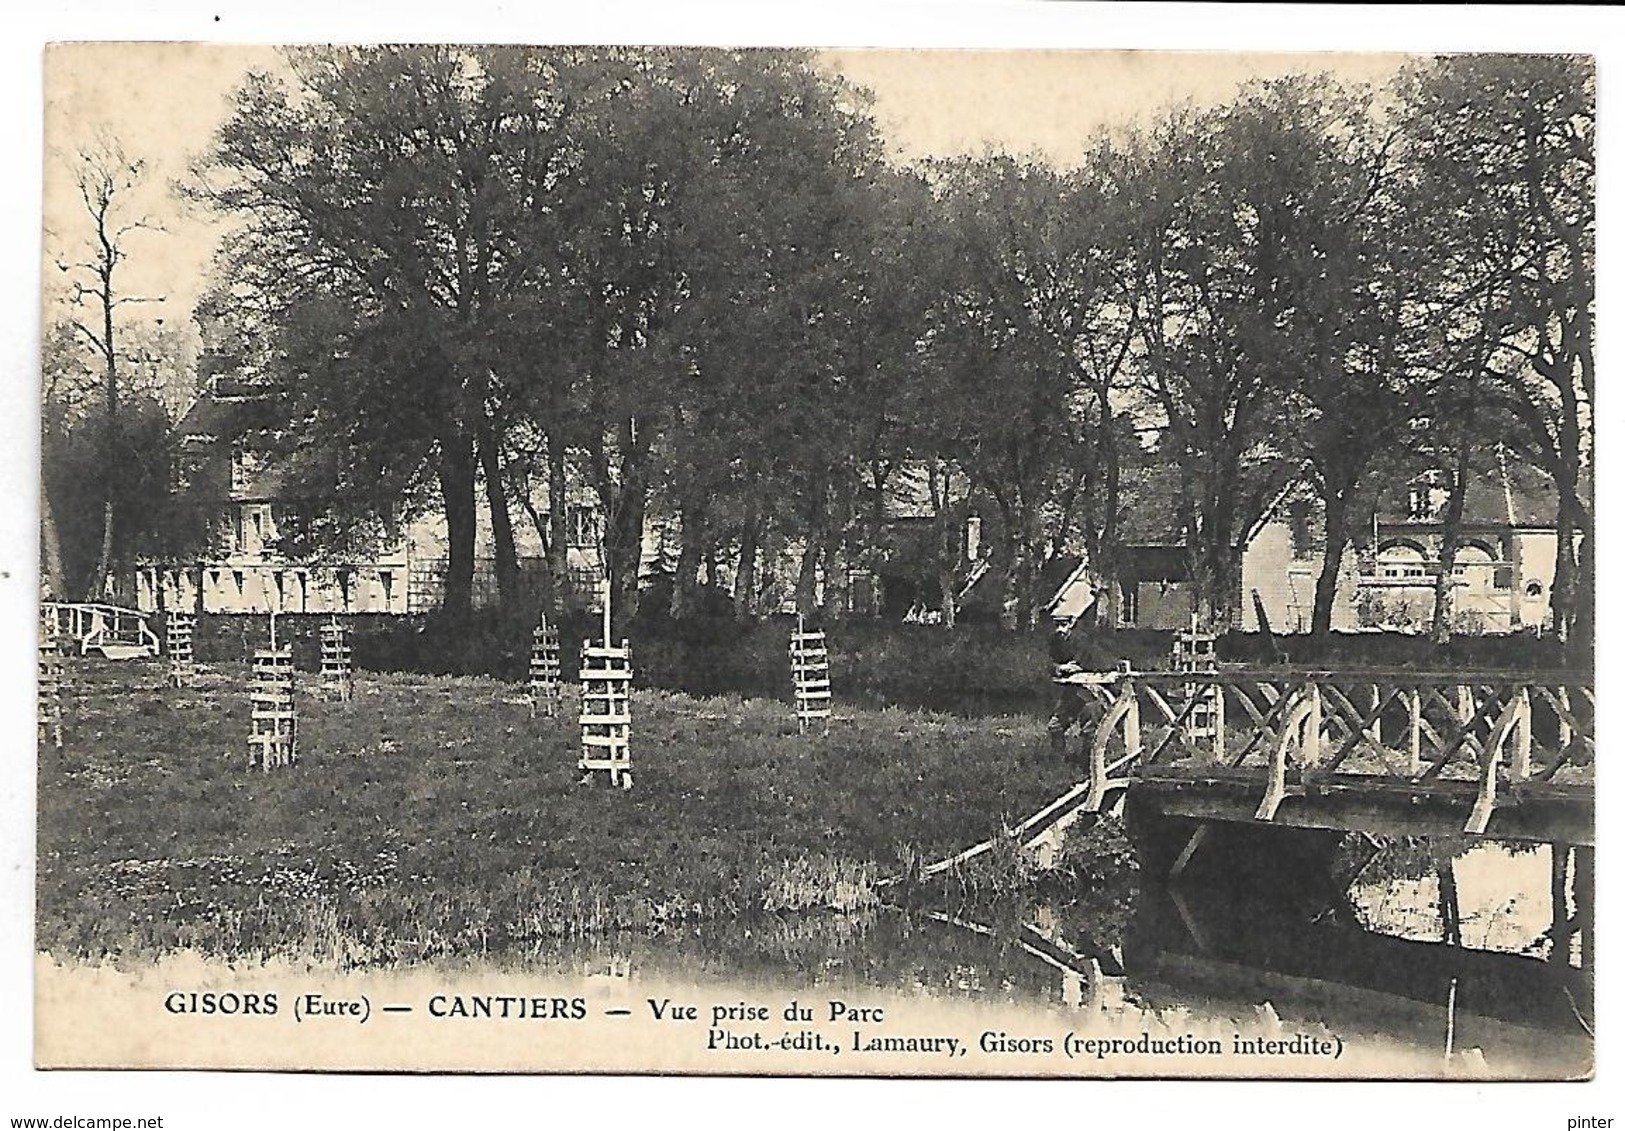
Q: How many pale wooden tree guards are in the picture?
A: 8